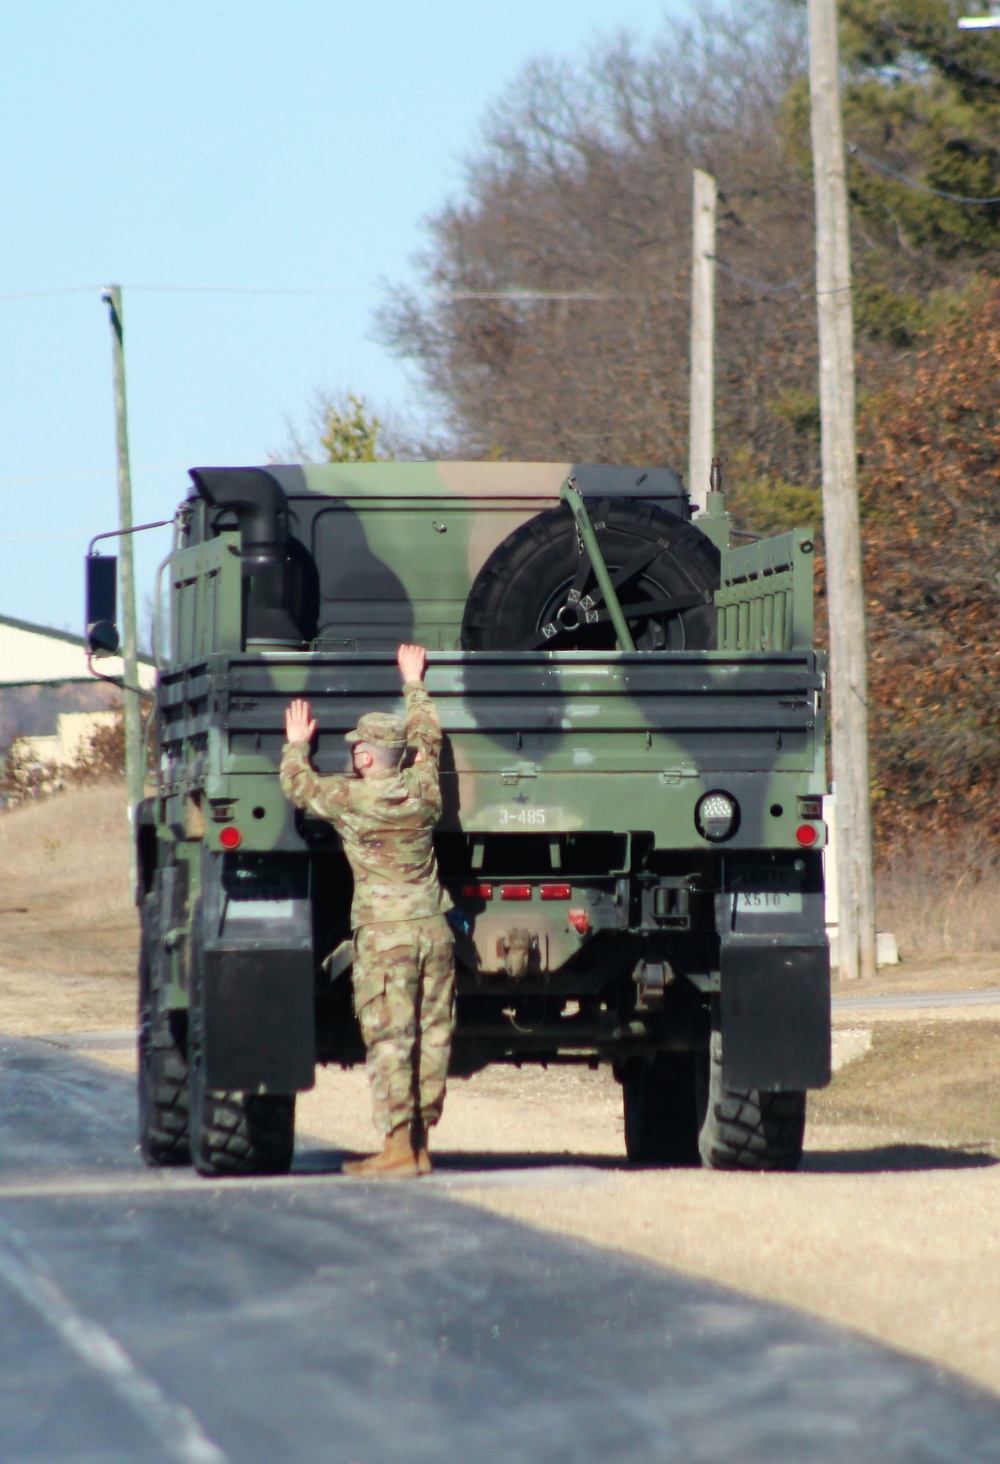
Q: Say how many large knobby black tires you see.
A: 5